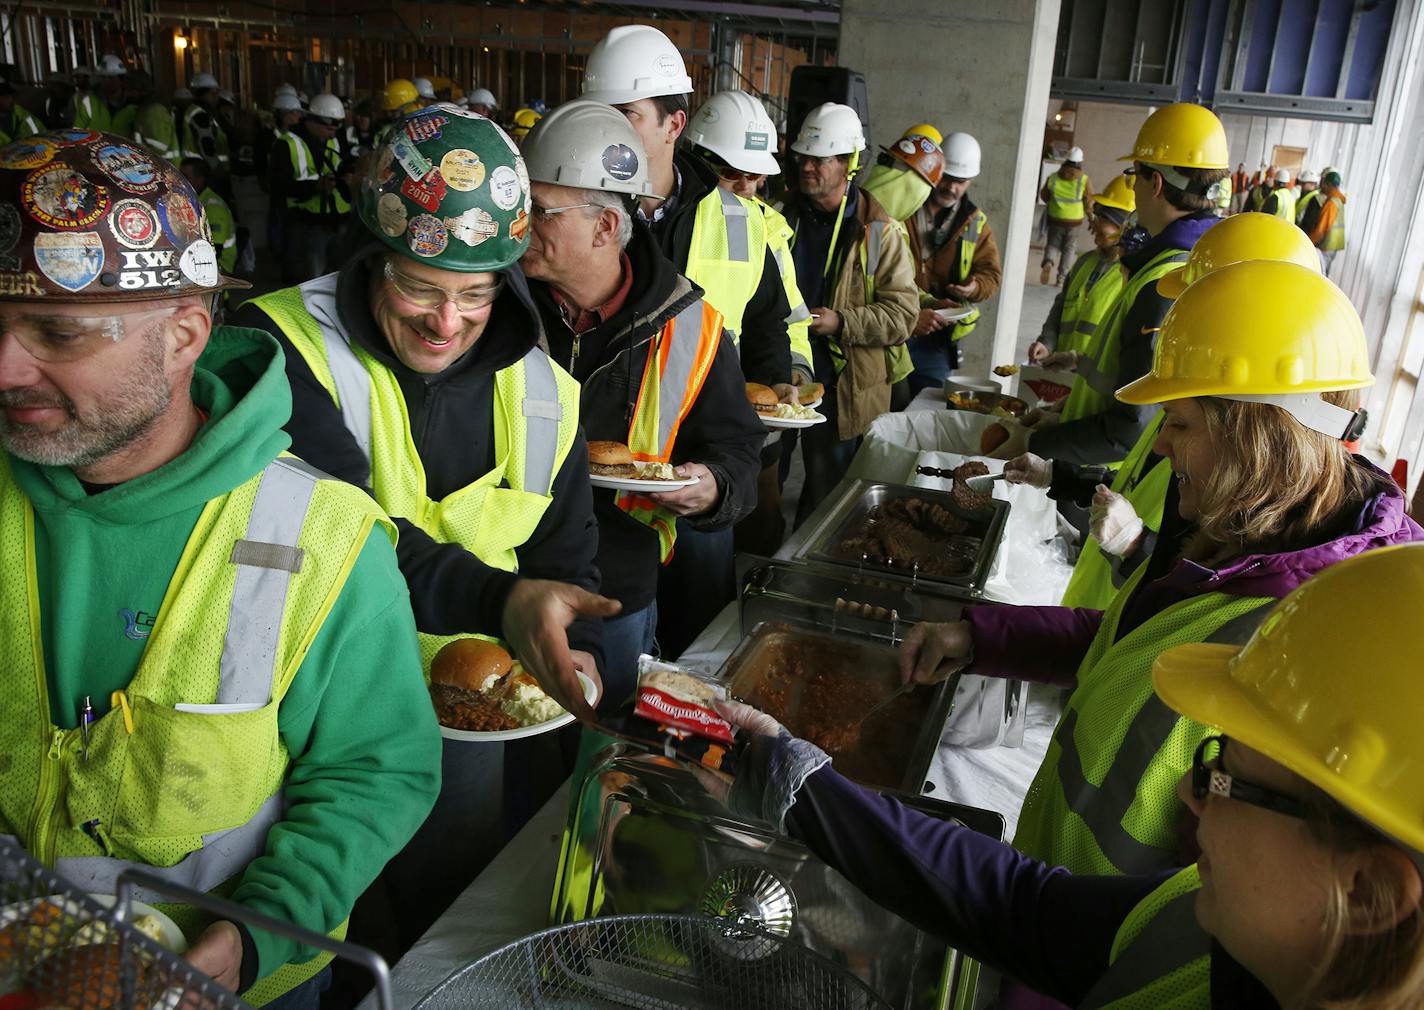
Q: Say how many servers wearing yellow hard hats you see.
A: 5